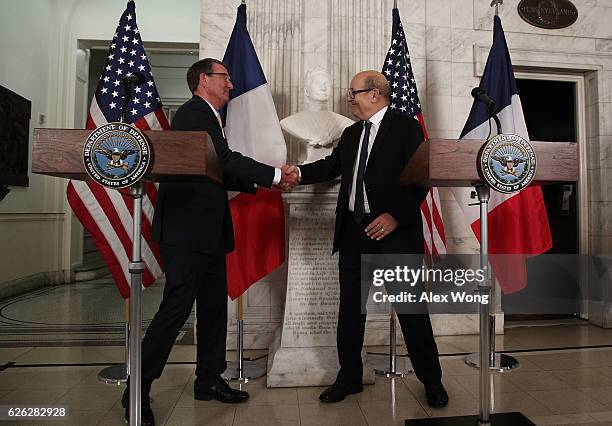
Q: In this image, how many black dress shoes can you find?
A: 4